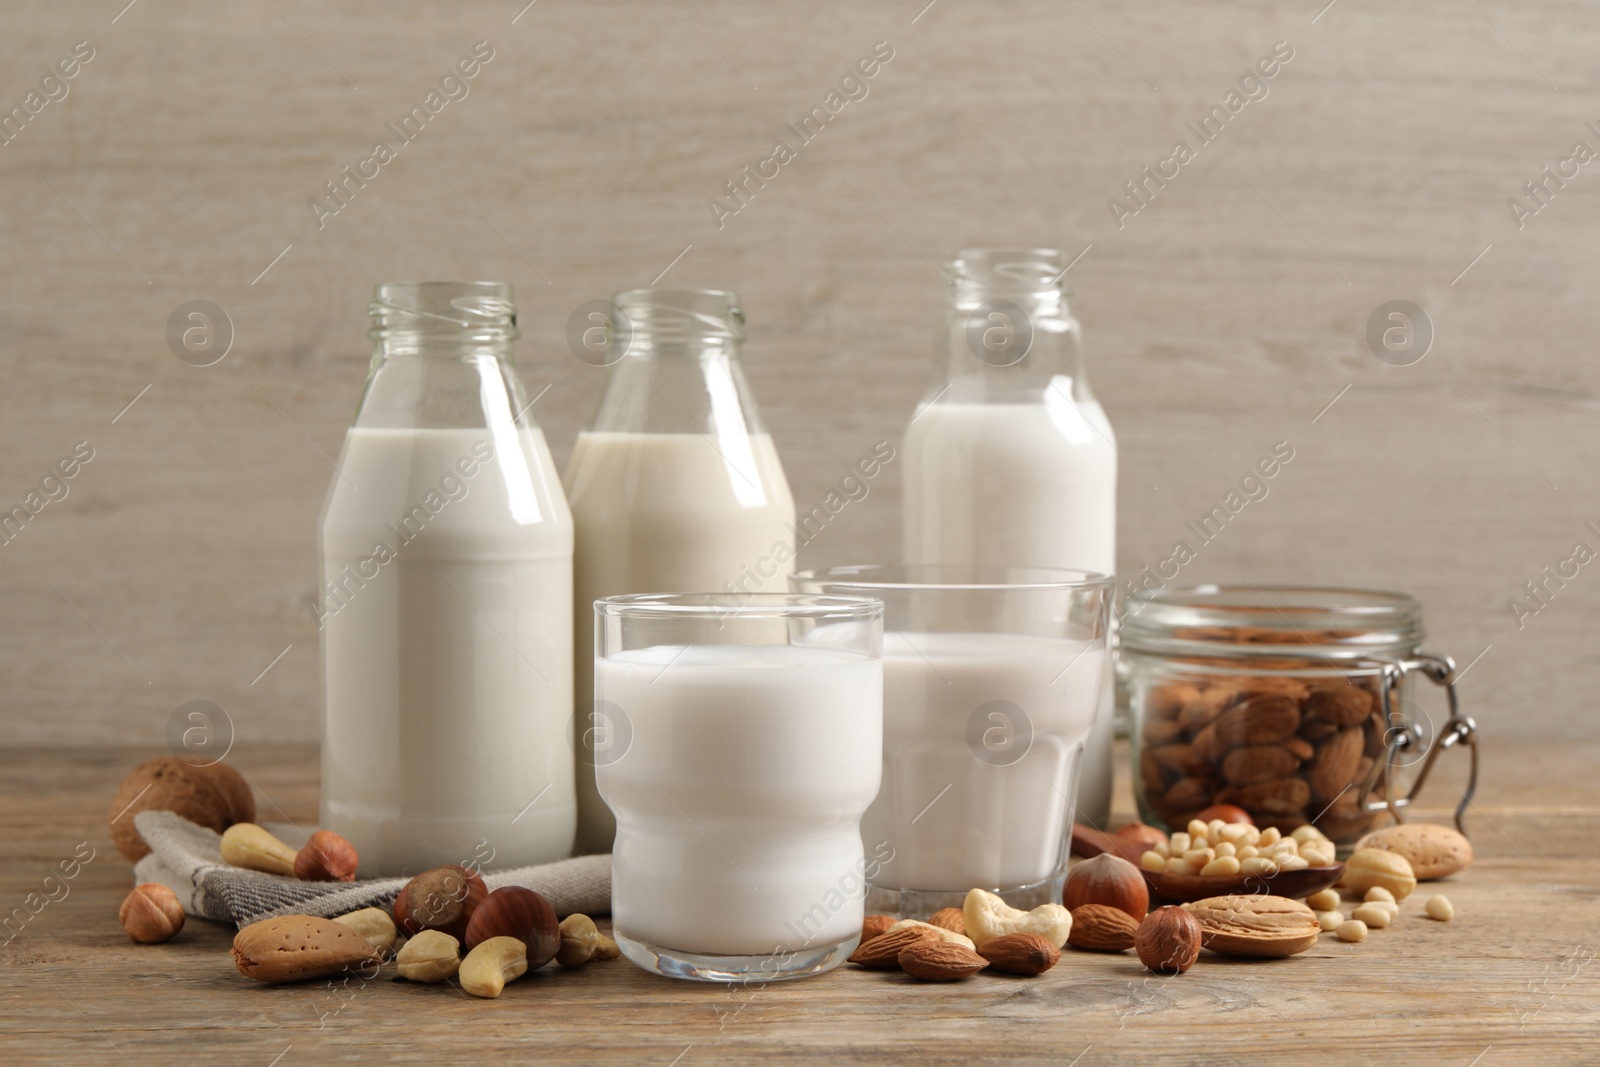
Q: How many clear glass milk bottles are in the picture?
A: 3